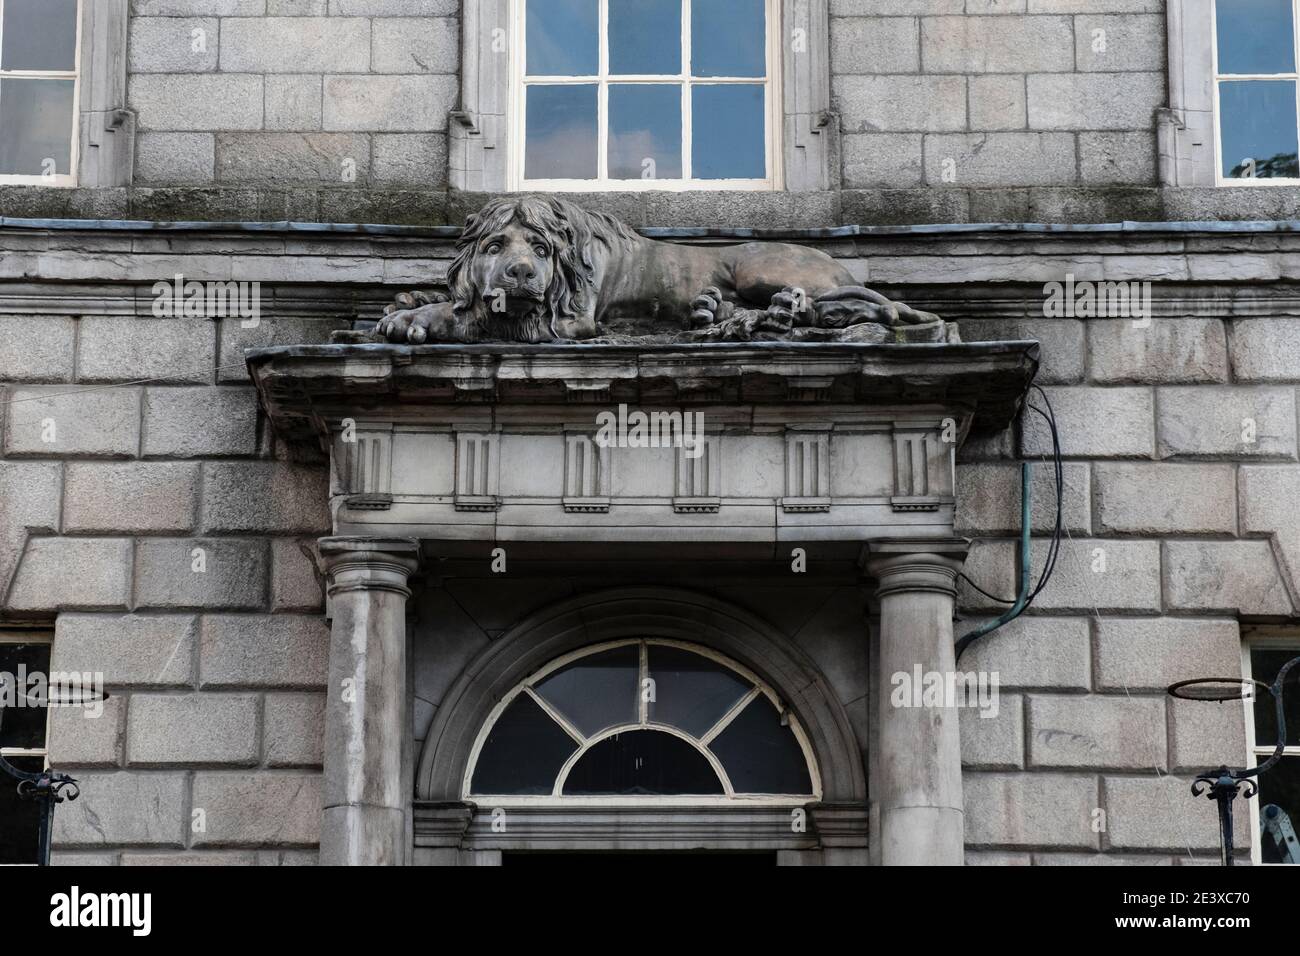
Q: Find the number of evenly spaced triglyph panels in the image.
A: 6